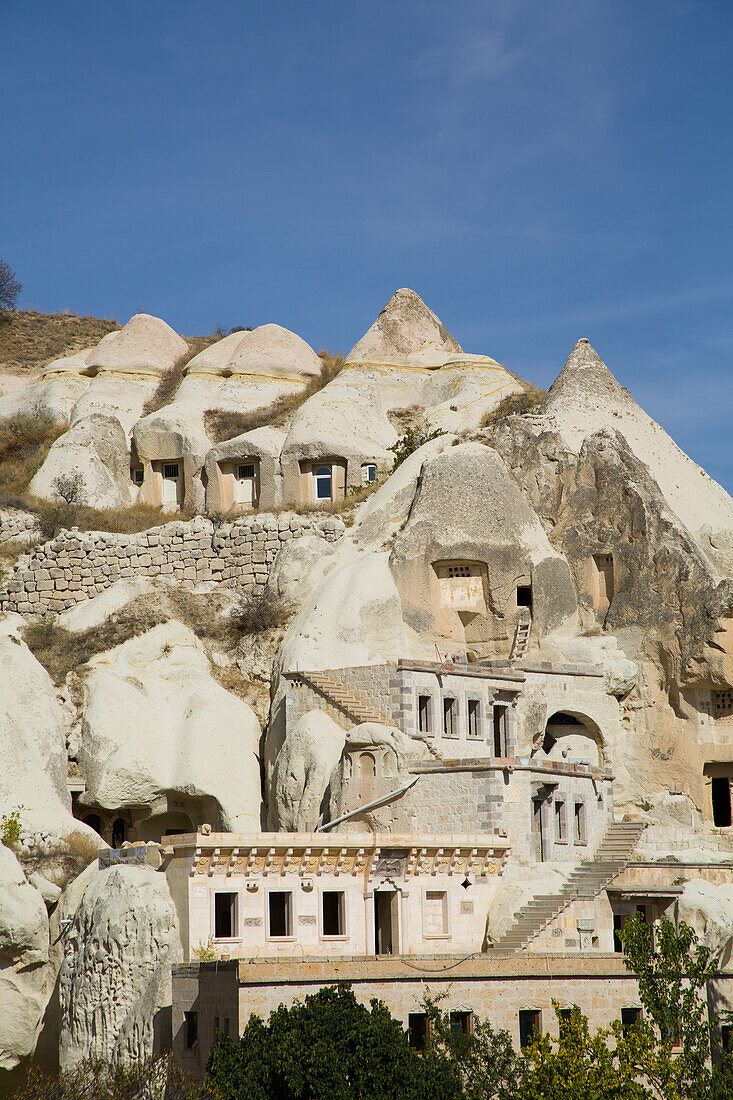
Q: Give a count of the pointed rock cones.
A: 2